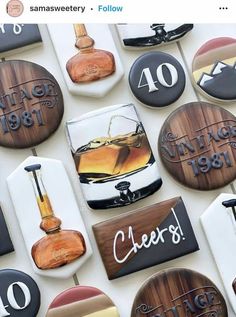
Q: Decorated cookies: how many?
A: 15